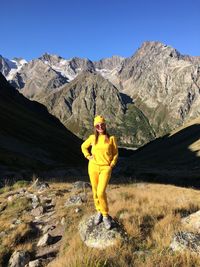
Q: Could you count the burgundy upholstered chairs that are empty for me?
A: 0